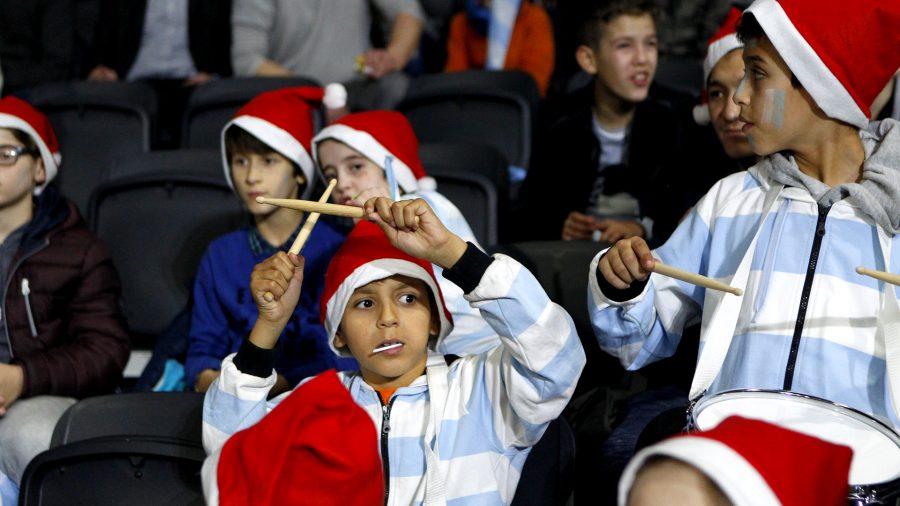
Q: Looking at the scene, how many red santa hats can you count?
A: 8